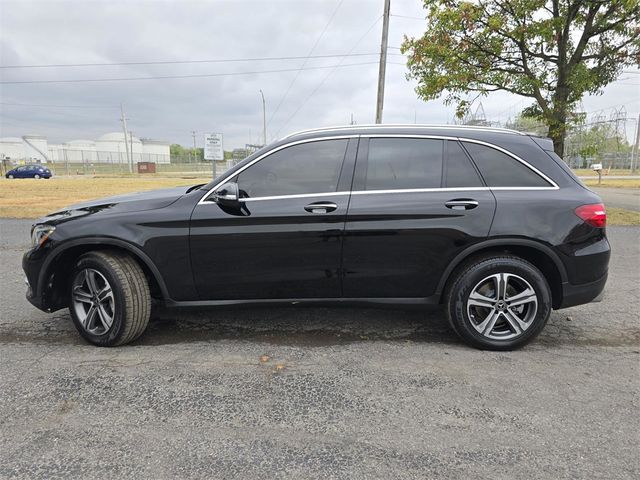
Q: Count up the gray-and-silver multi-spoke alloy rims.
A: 2